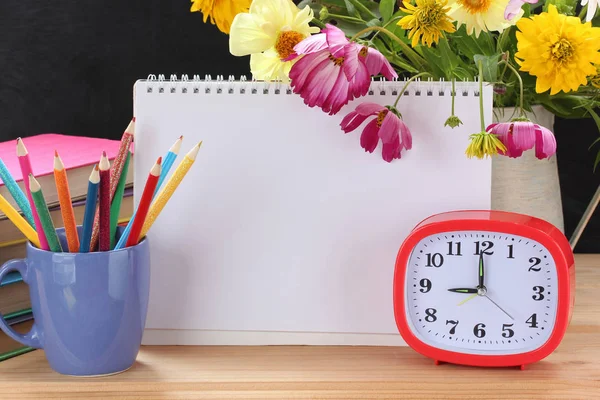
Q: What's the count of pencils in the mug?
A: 12